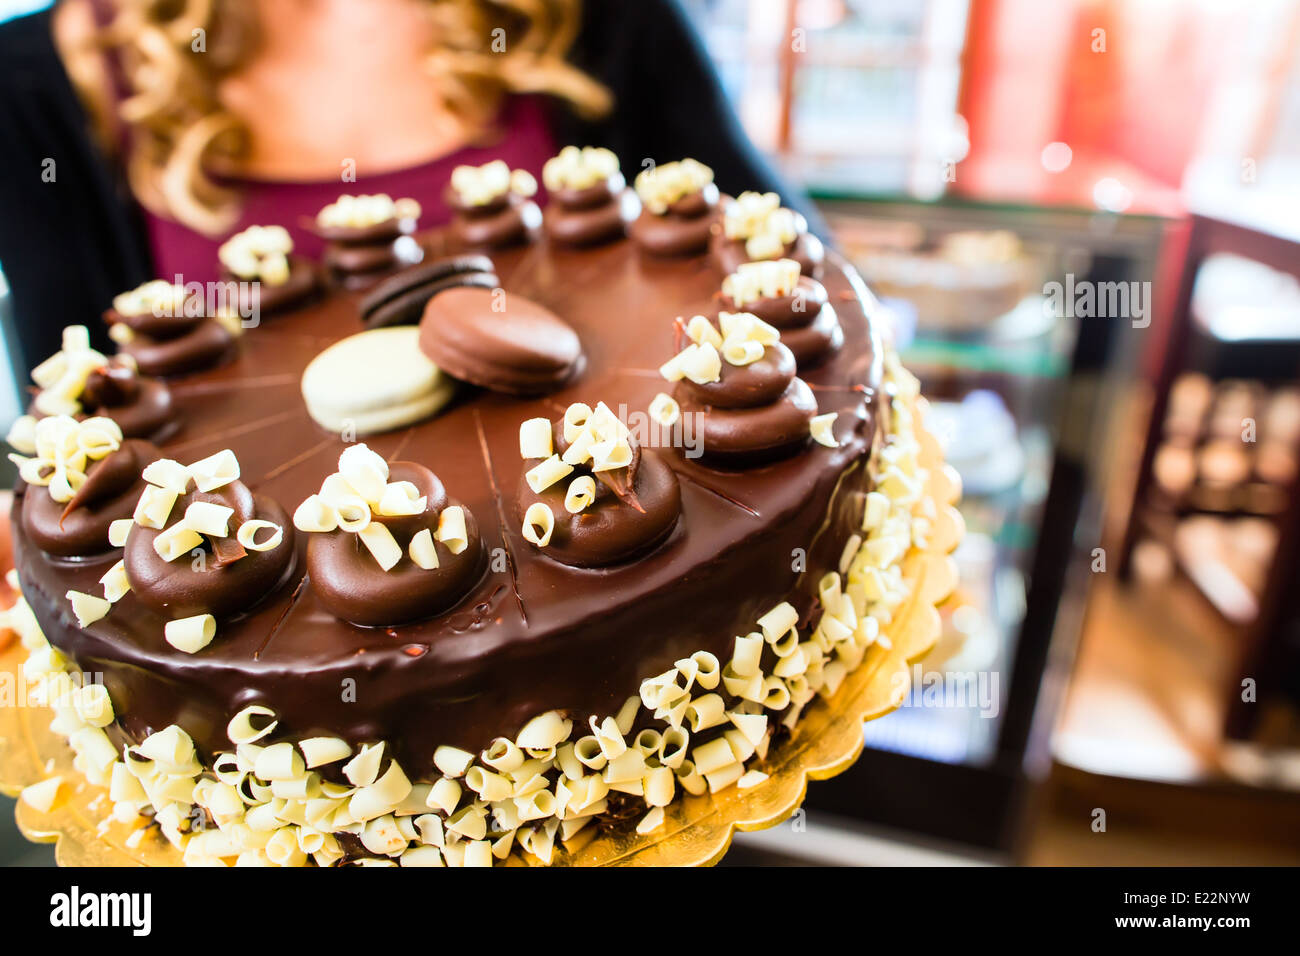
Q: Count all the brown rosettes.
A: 14